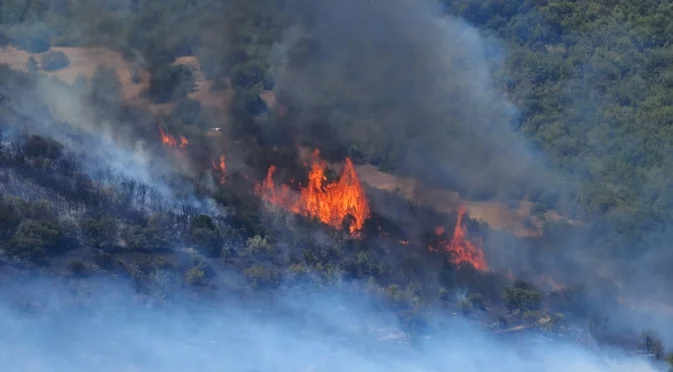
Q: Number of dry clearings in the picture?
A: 2